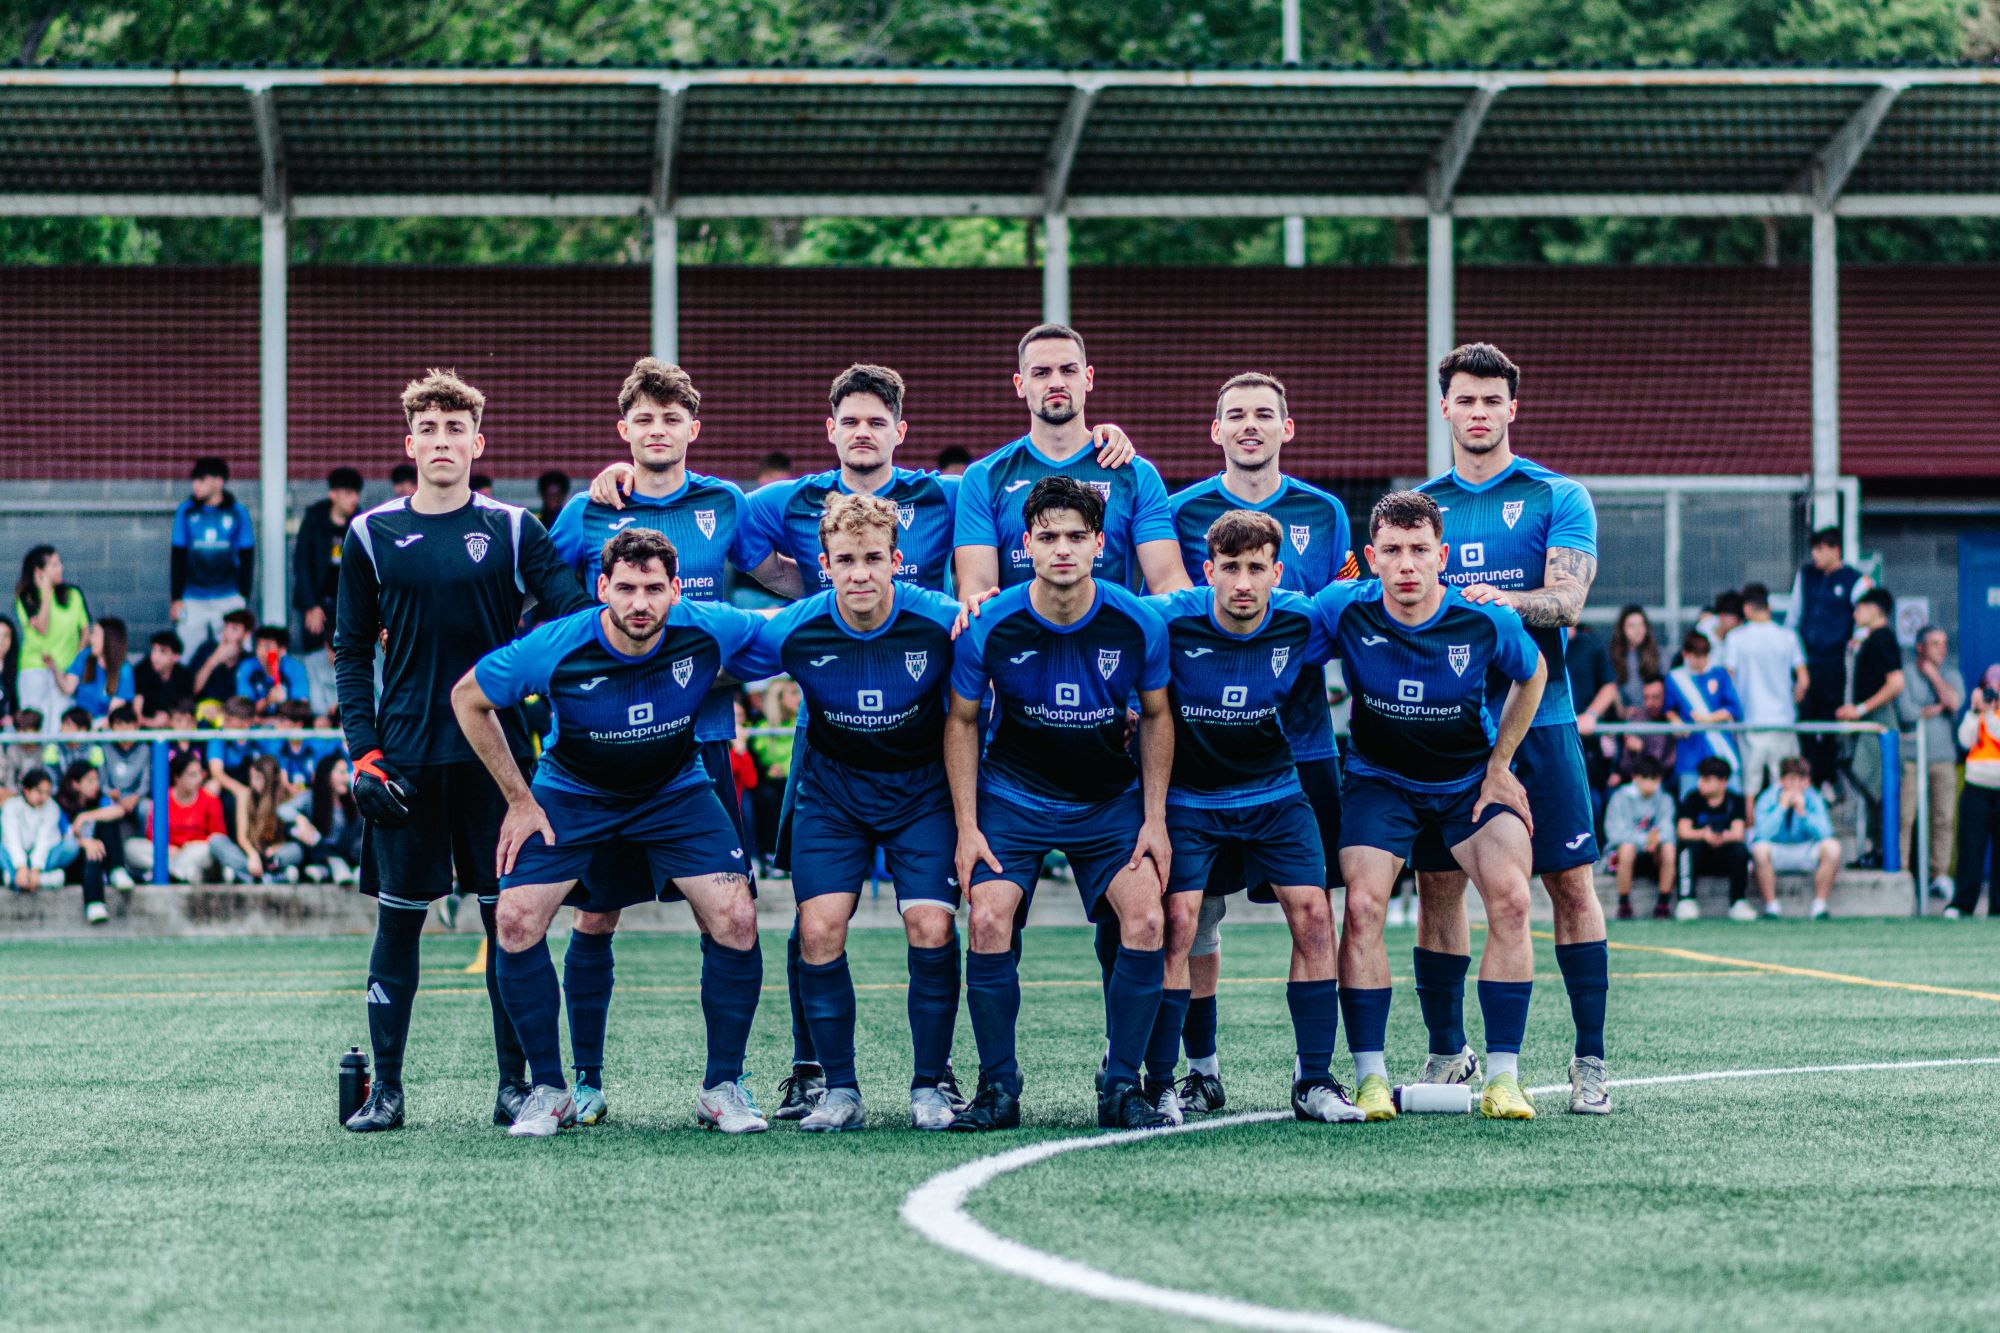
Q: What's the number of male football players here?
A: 11